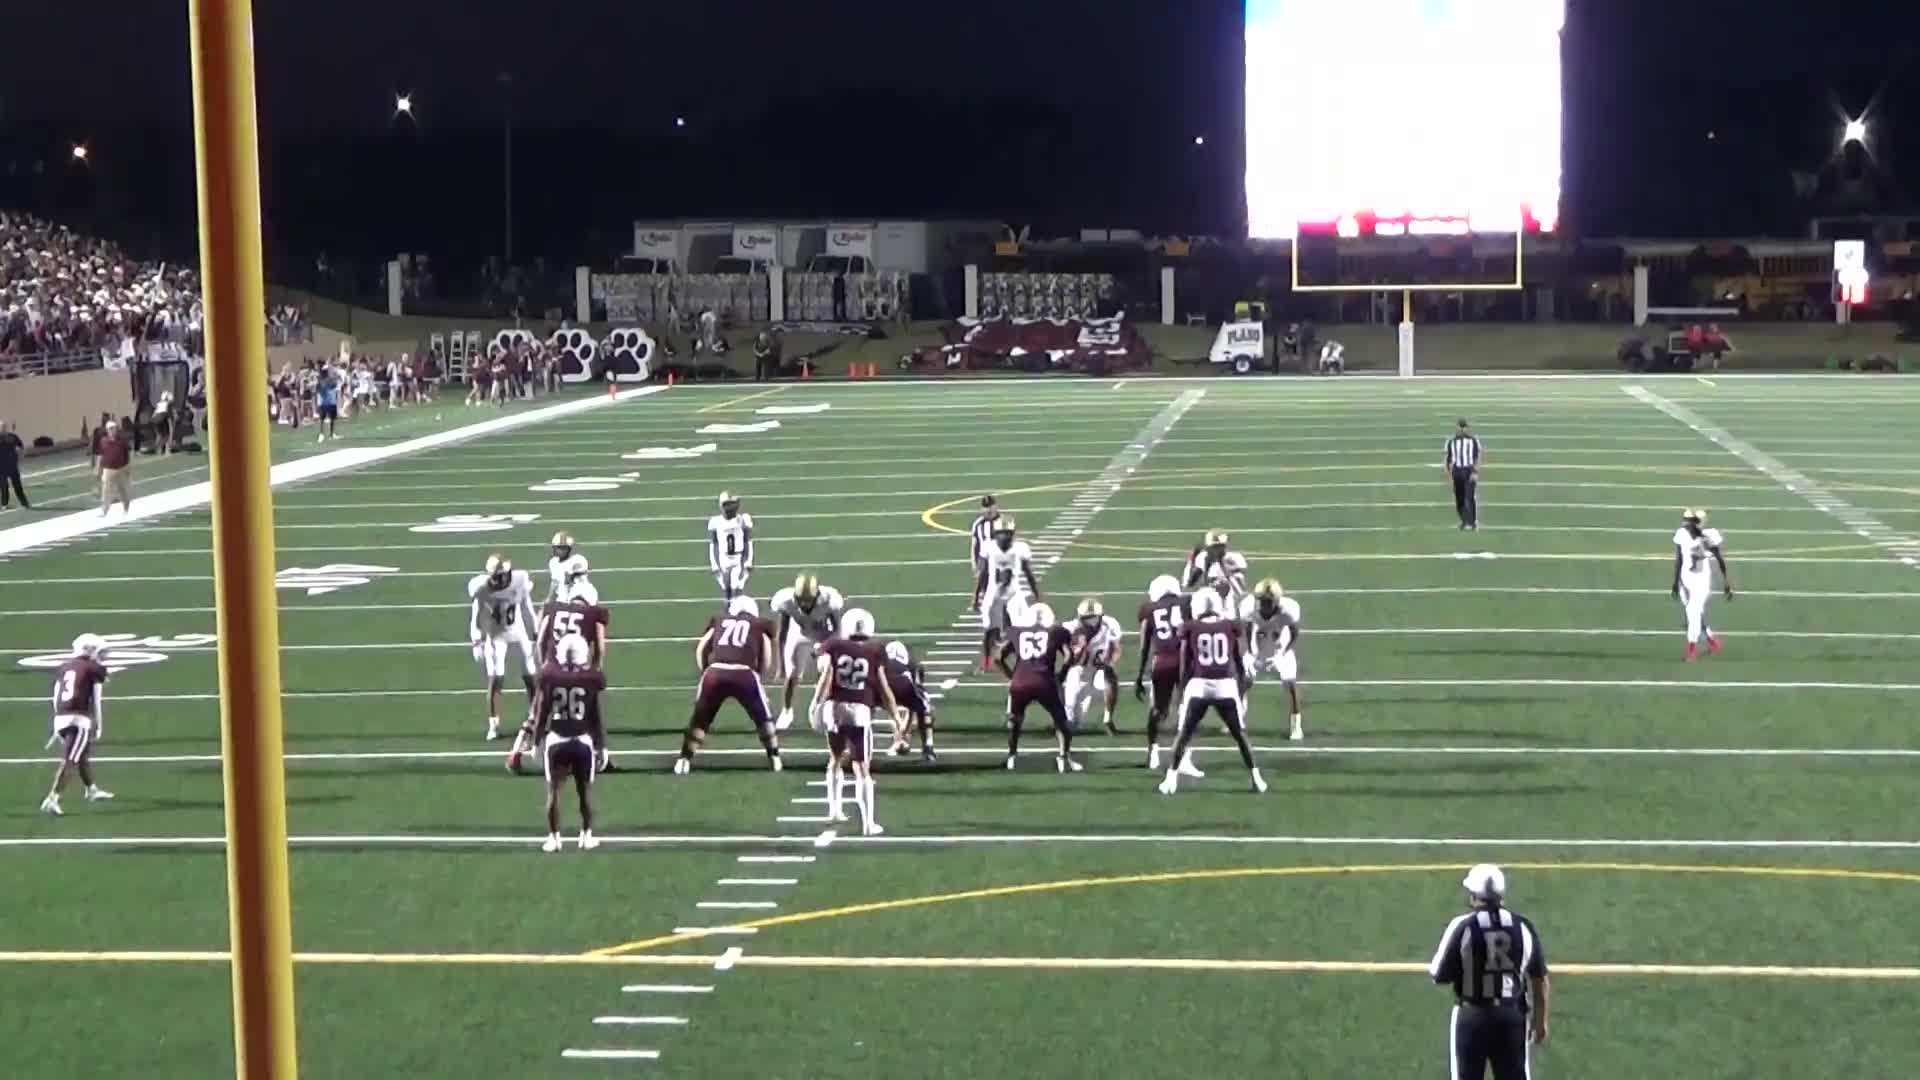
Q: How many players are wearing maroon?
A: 9